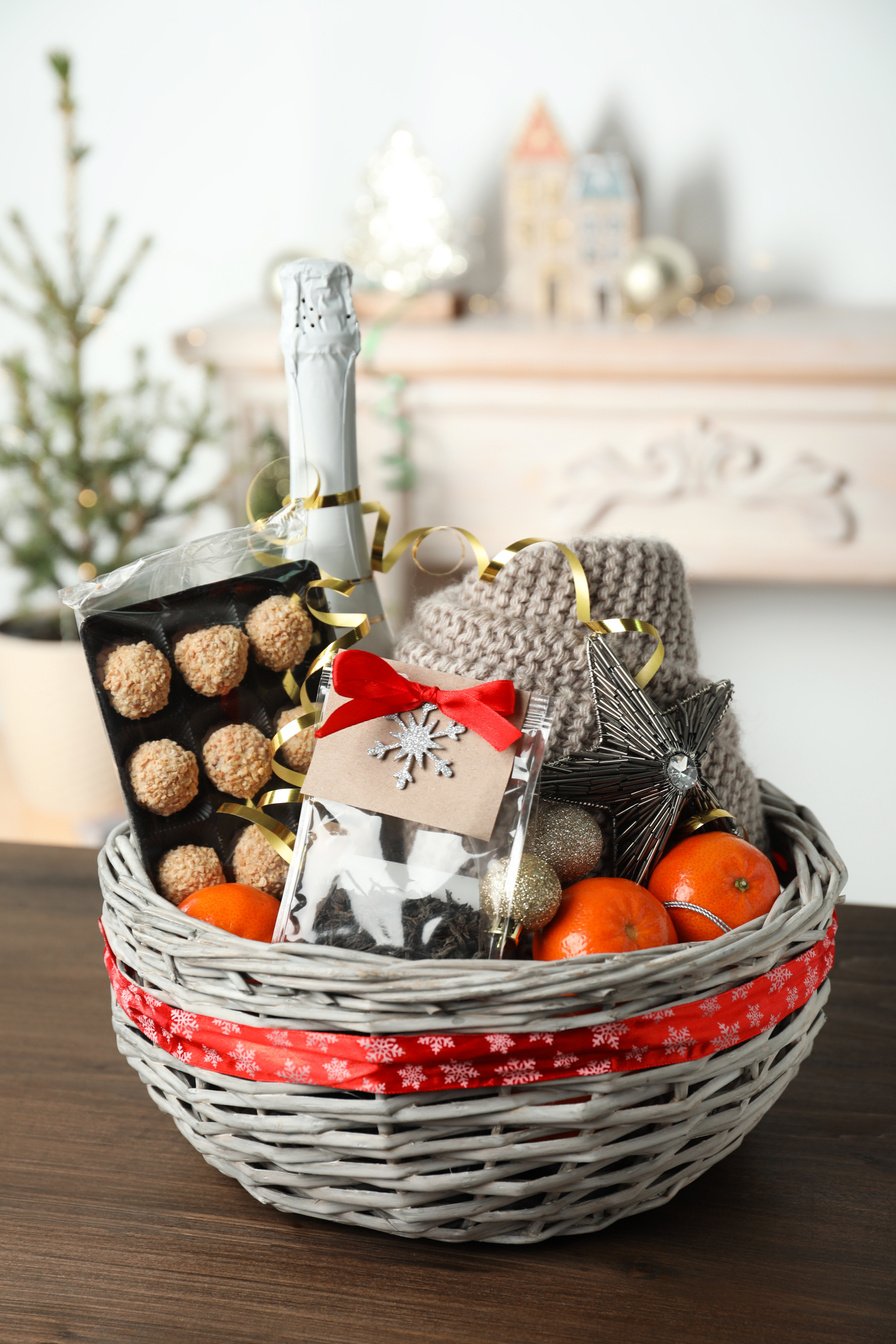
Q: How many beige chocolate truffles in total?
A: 8